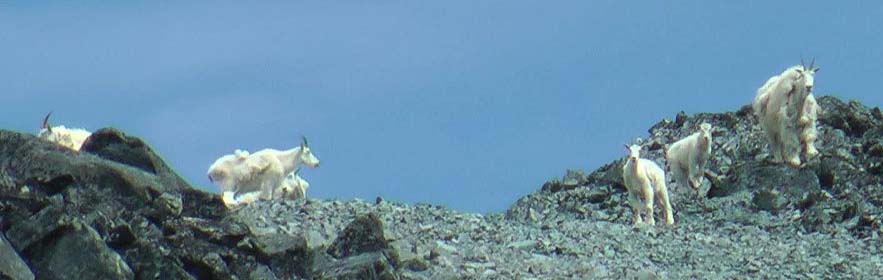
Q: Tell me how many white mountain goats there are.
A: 6